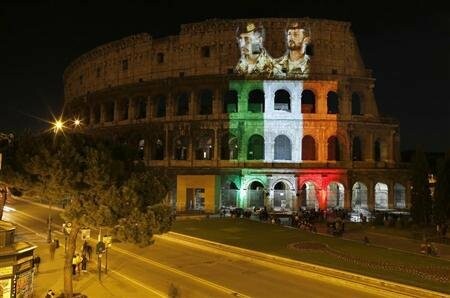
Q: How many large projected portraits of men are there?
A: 2